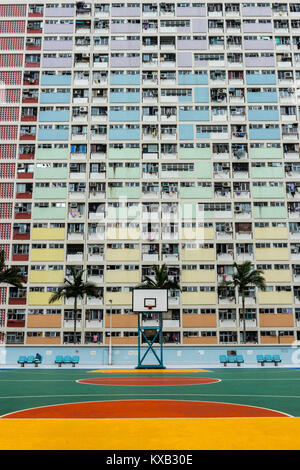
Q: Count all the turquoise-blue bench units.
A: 4